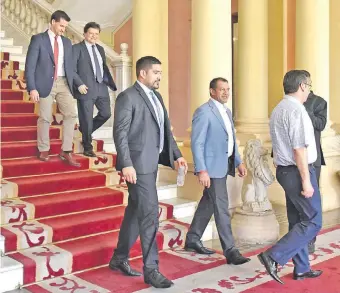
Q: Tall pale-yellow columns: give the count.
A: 4